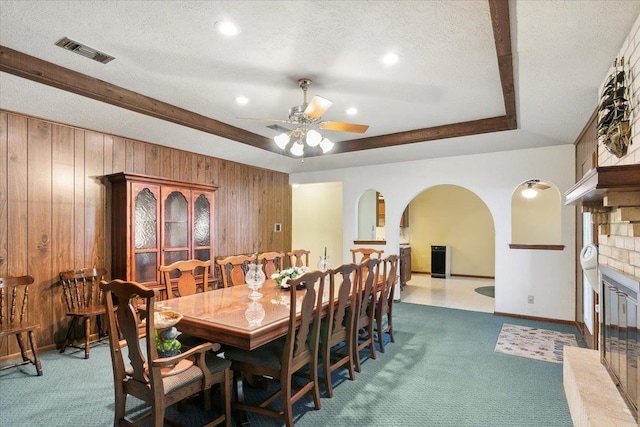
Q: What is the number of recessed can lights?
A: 4